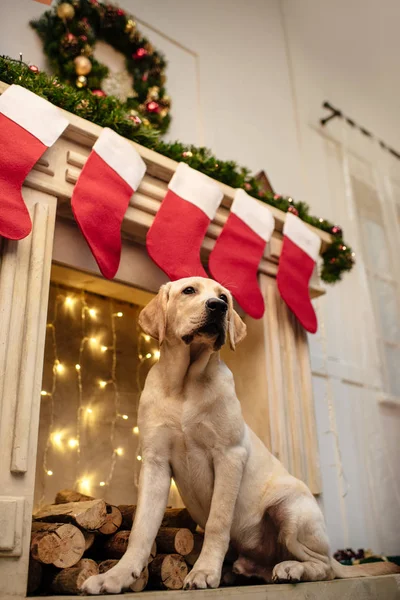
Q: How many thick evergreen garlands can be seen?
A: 1